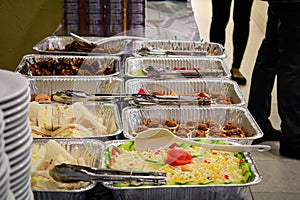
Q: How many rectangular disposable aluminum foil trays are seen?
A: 10